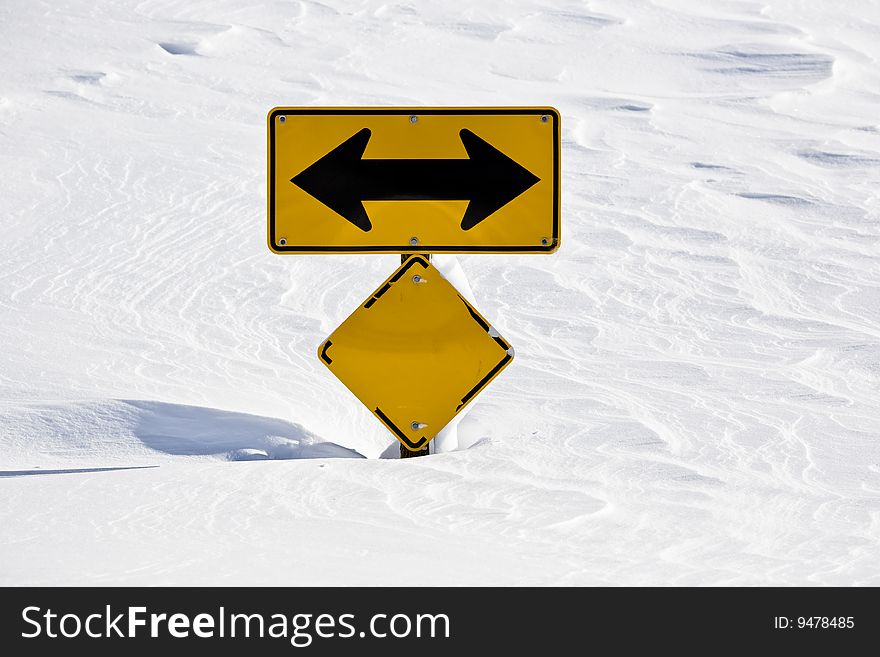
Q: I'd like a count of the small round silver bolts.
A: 8